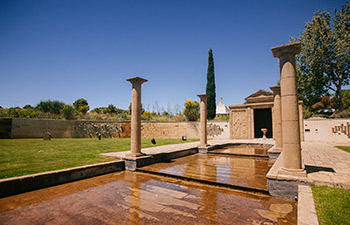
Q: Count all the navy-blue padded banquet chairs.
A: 0